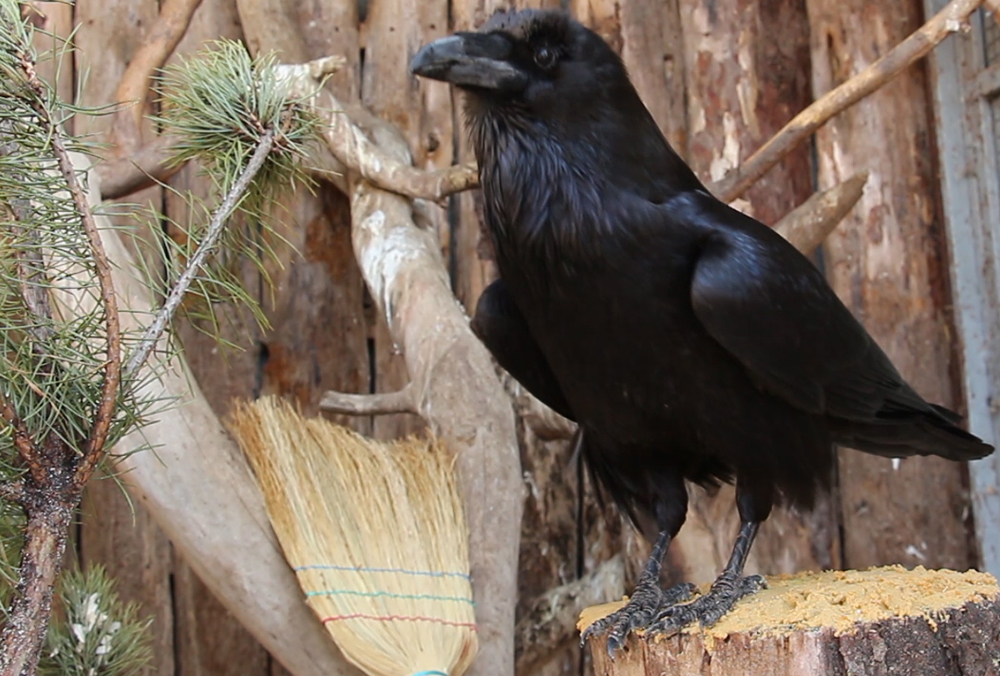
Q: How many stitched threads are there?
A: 3